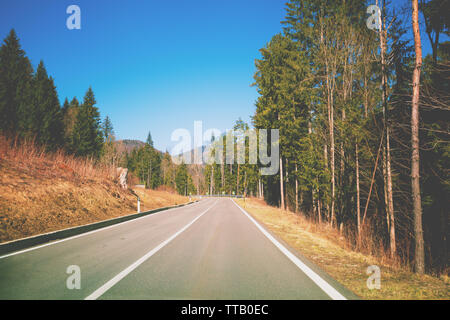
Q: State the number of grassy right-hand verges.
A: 1